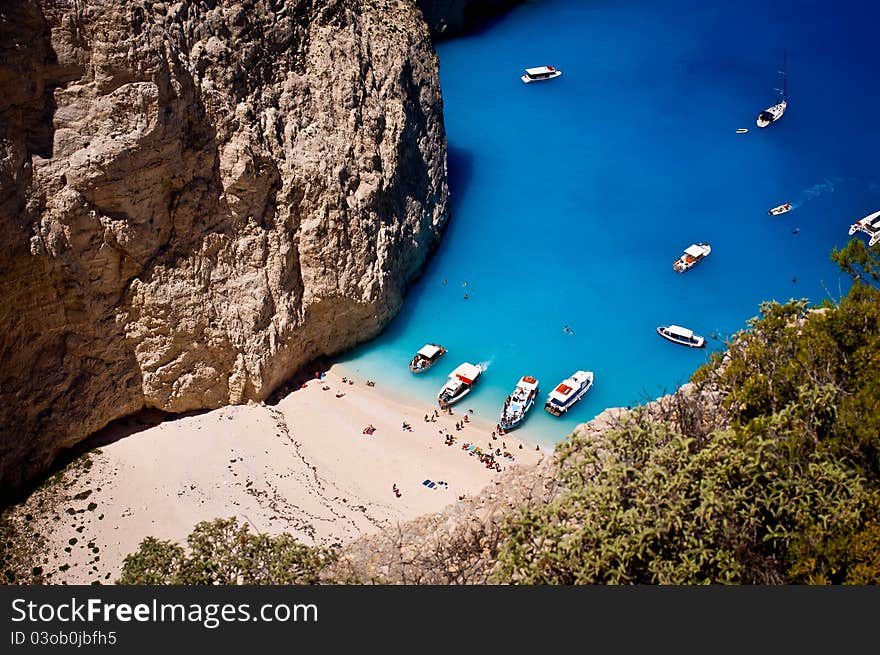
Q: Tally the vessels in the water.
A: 11